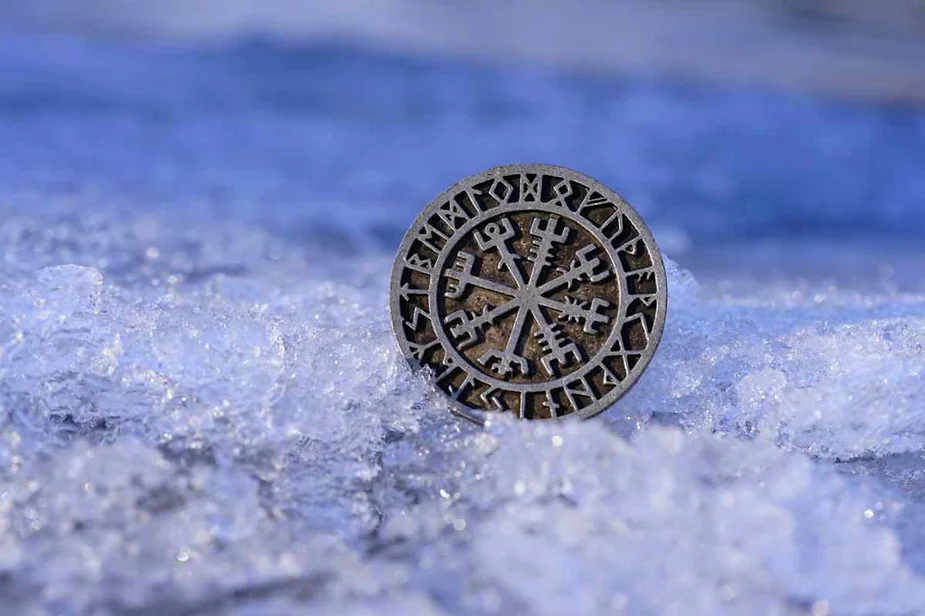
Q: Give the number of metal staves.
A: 8